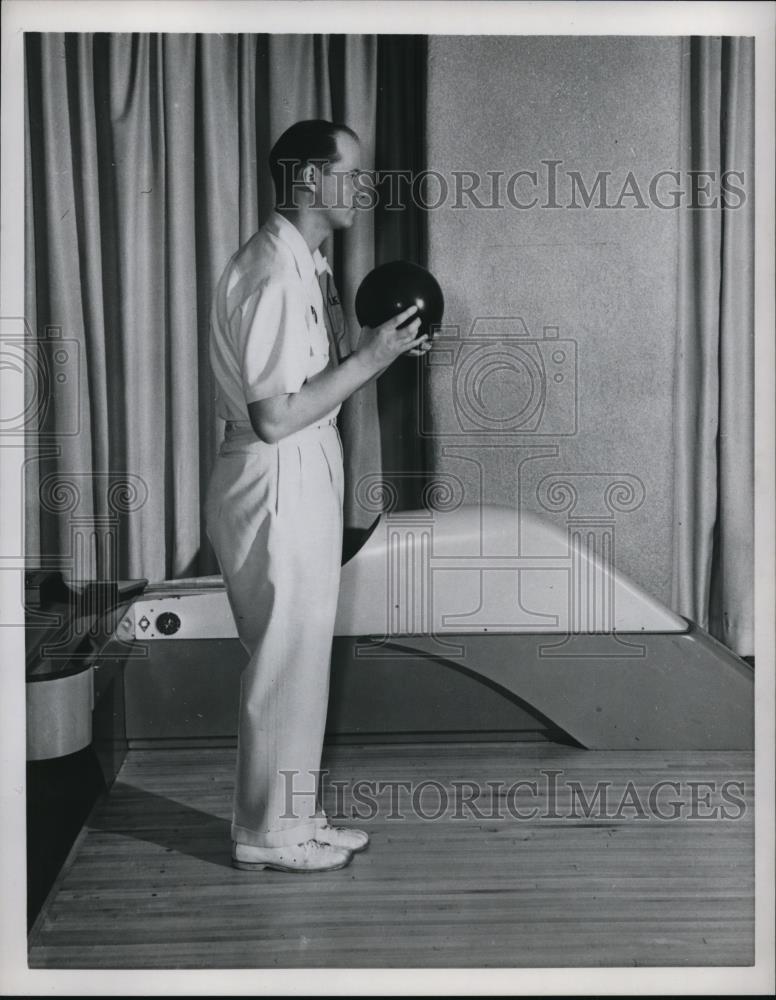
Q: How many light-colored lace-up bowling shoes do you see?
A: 2